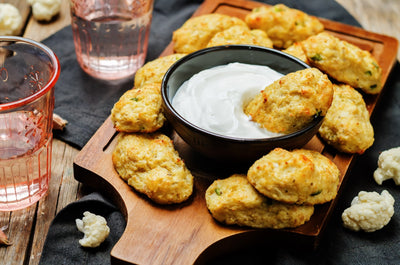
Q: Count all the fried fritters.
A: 12